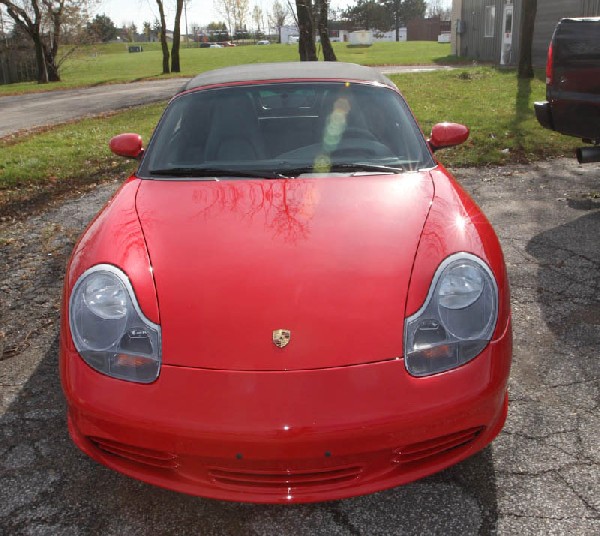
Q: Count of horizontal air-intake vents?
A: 3